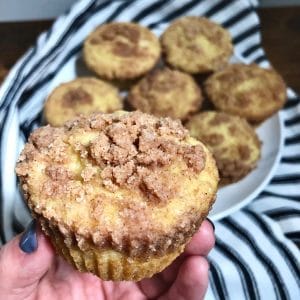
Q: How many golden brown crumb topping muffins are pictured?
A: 7